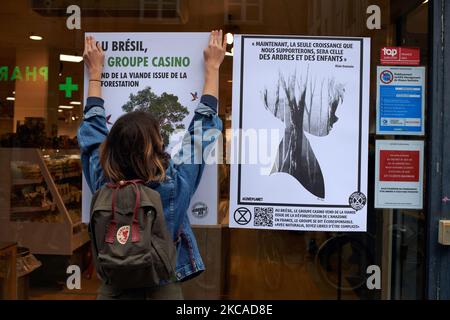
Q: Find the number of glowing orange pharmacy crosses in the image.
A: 0